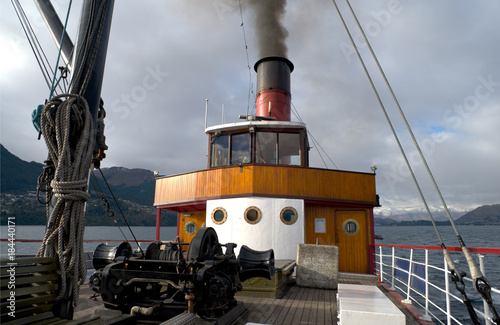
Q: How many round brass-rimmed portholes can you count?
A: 5